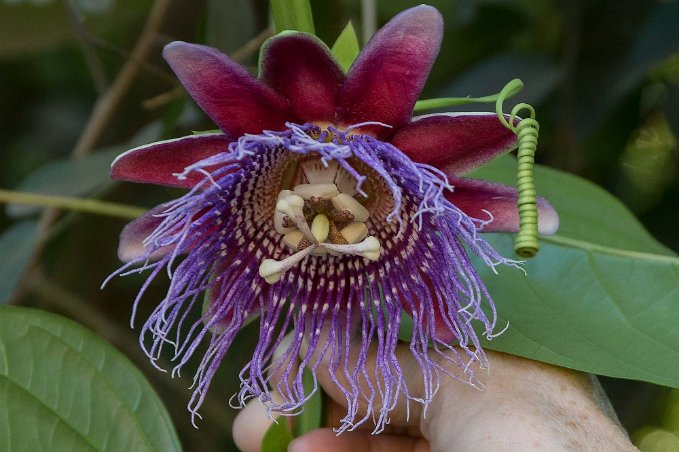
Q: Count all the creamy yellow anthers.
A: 5